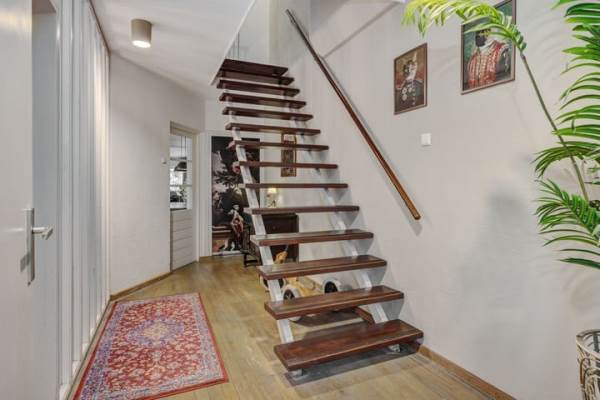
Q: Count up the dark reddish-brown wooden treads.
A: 14